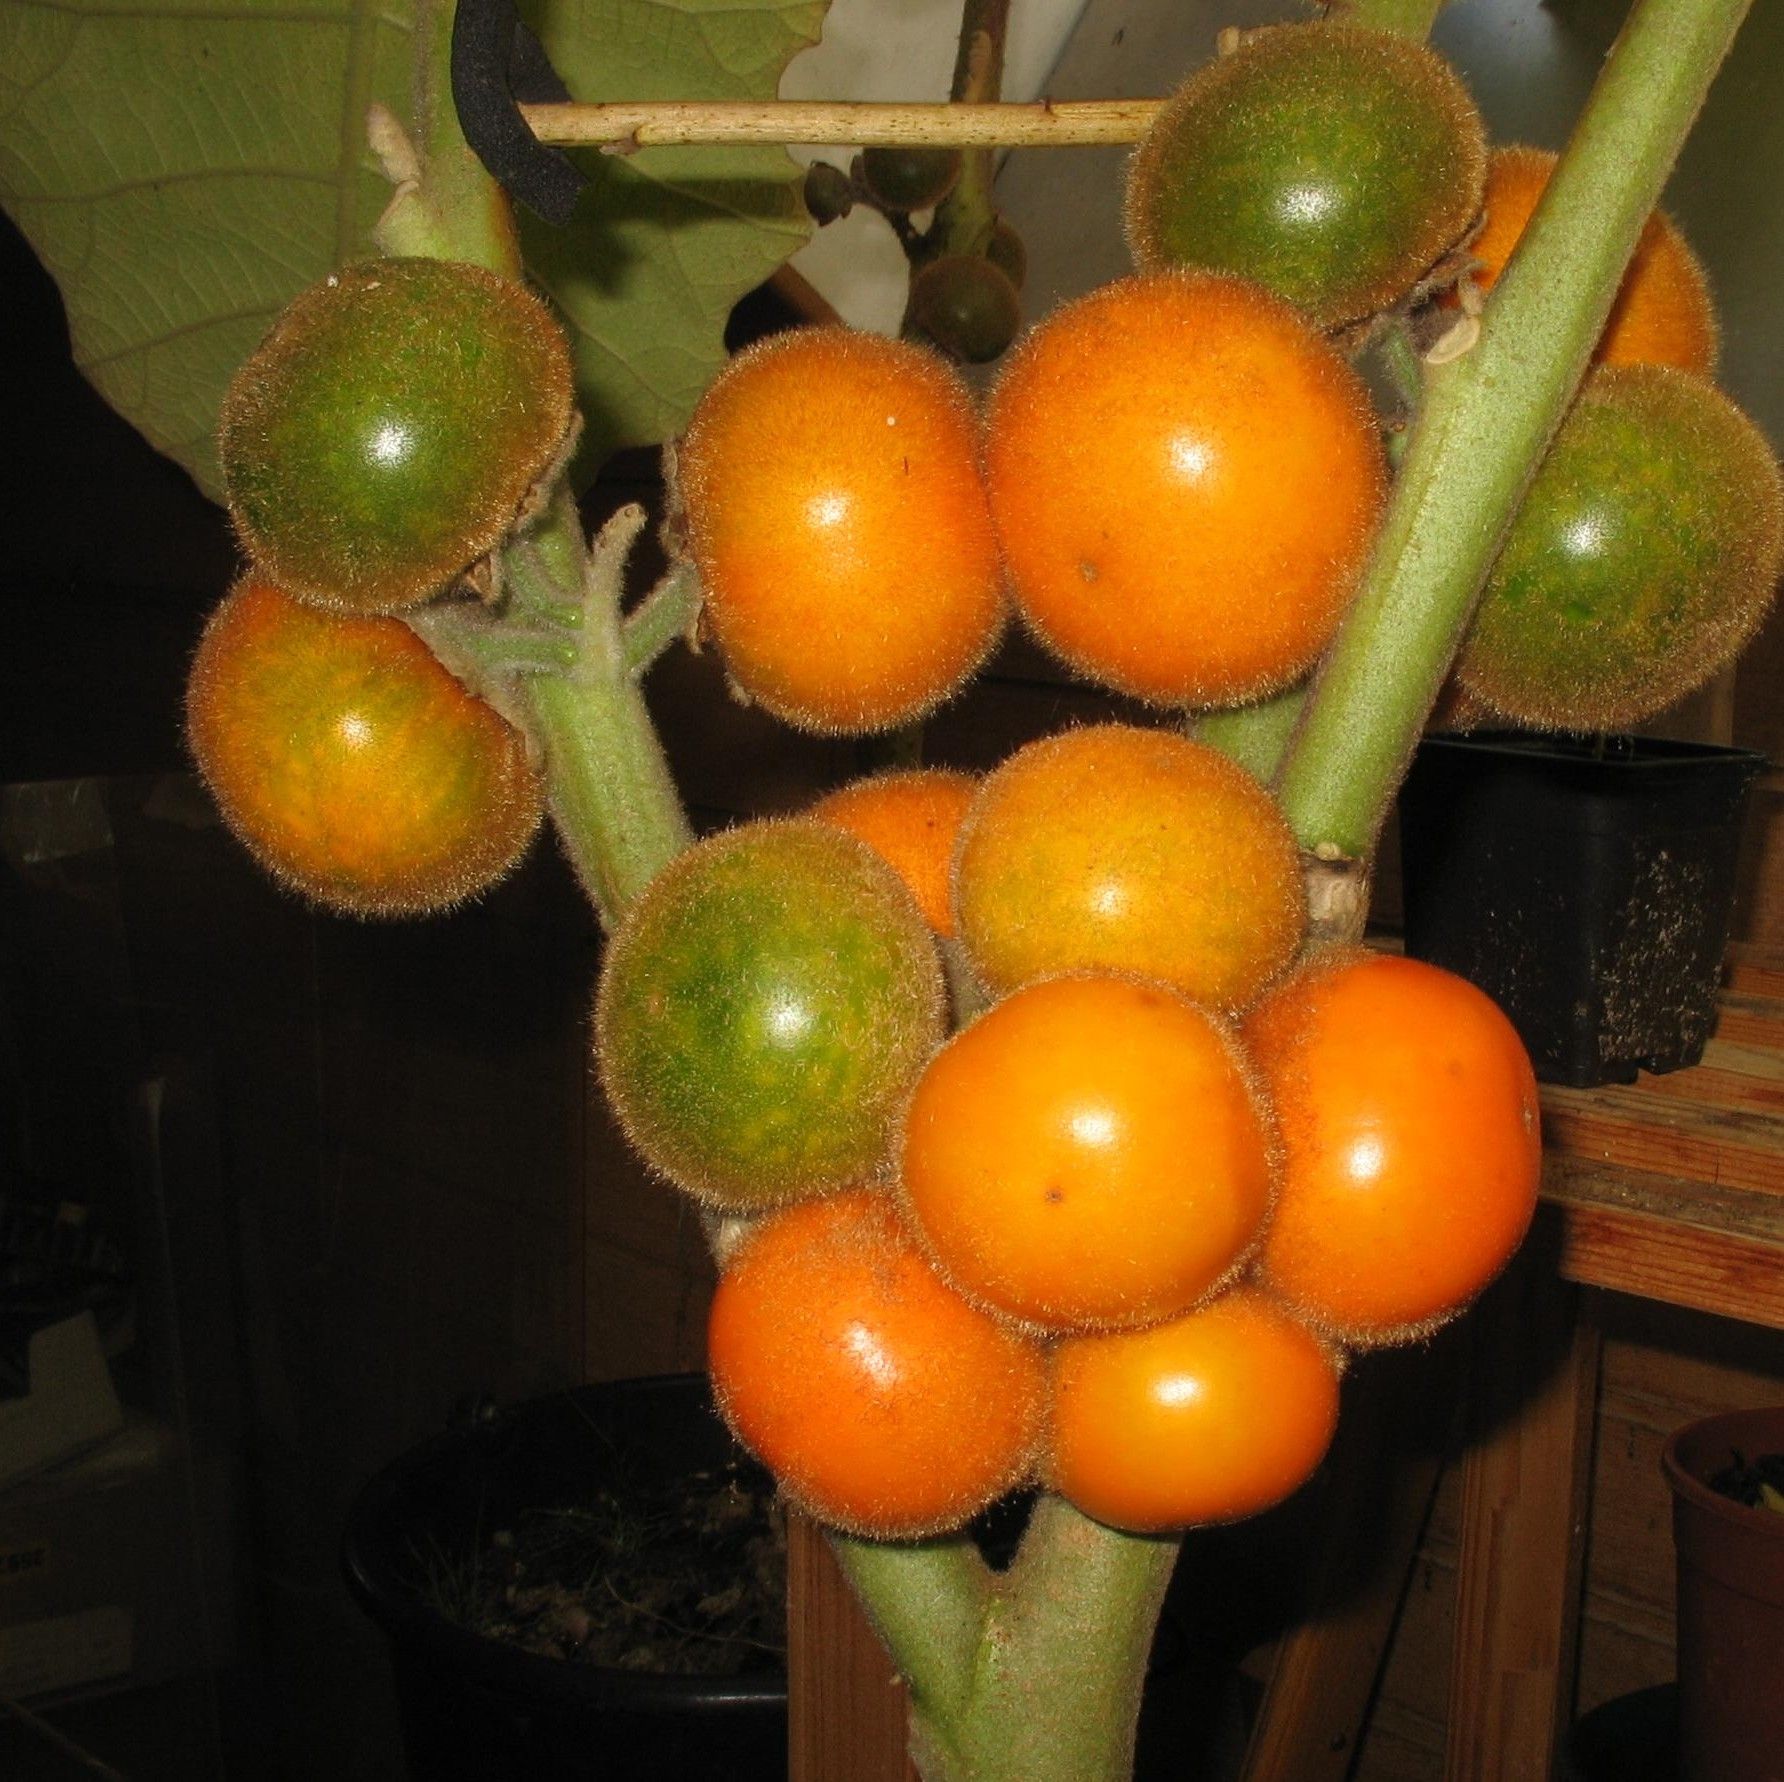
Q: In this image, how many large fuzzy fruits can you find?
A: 14